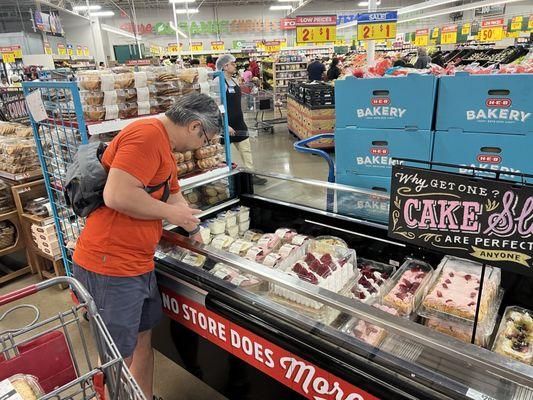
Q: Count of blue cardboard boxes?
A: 5